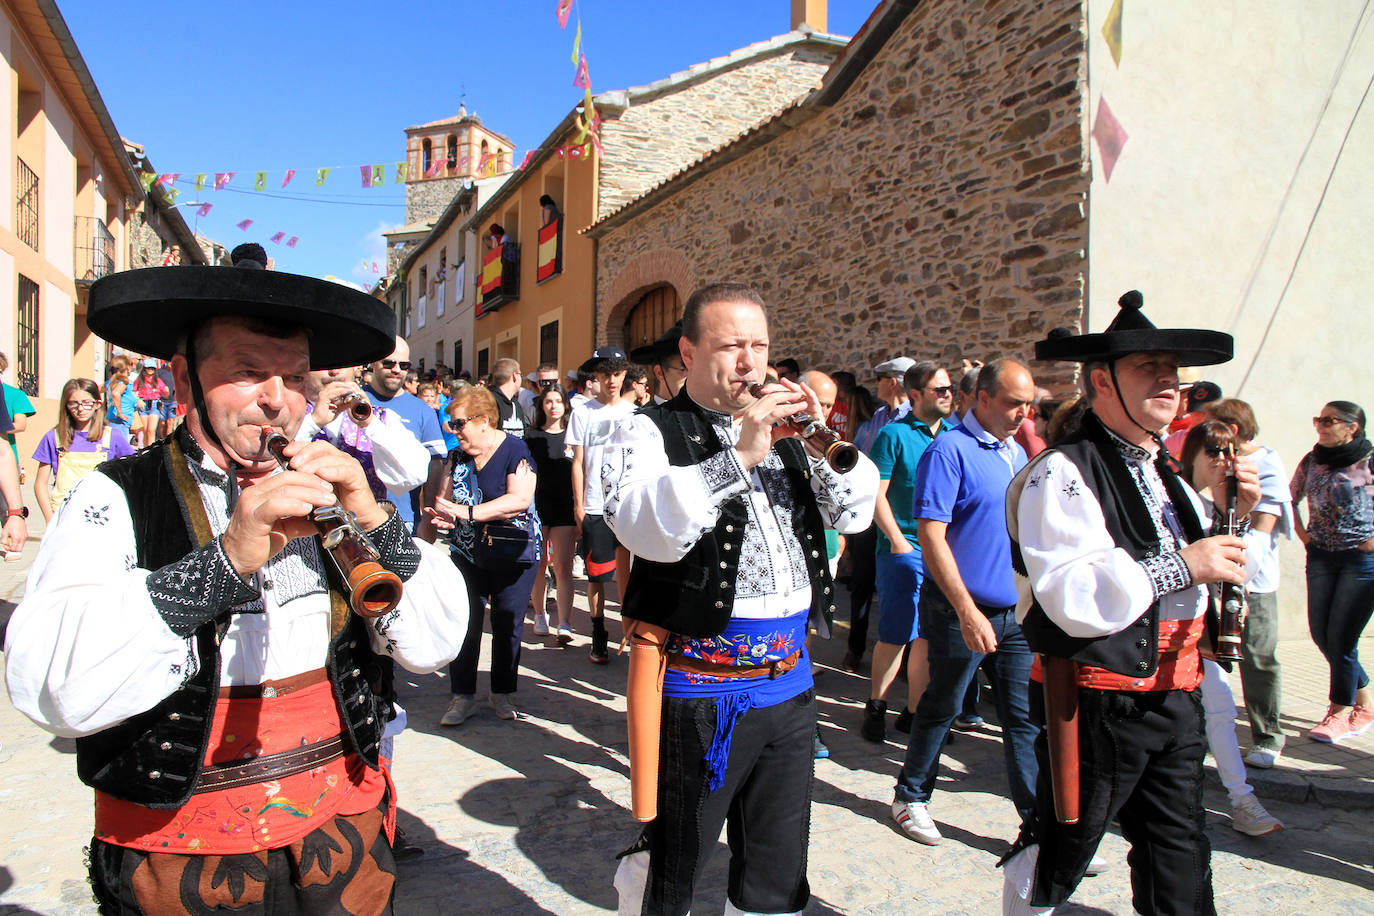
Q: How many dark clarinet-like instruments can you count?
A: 4